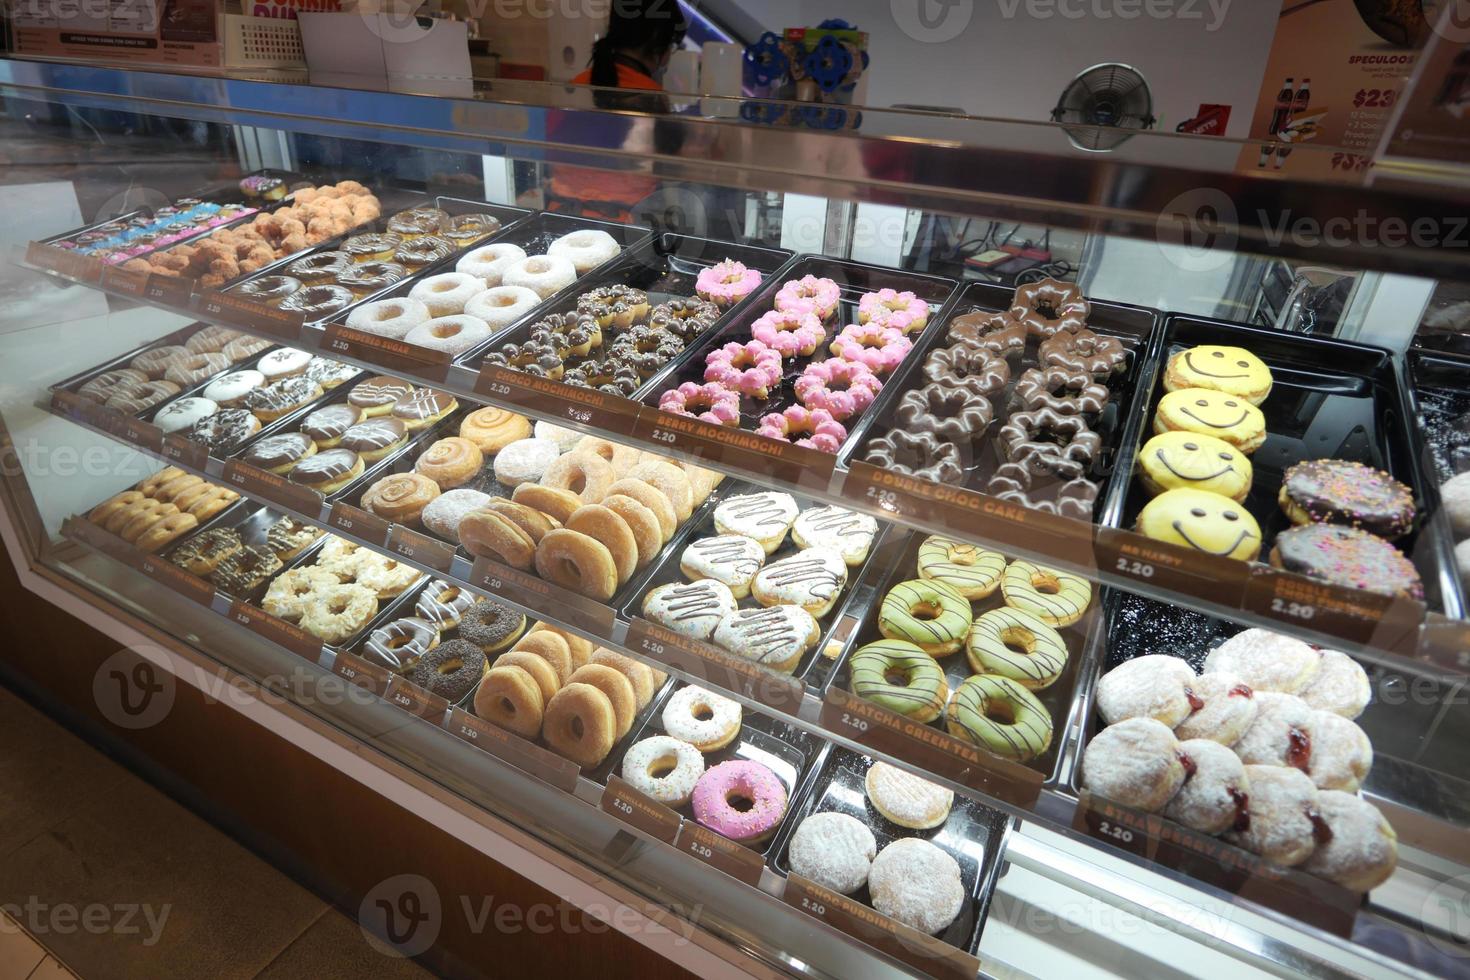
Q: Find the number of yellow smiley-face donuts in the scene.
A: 4